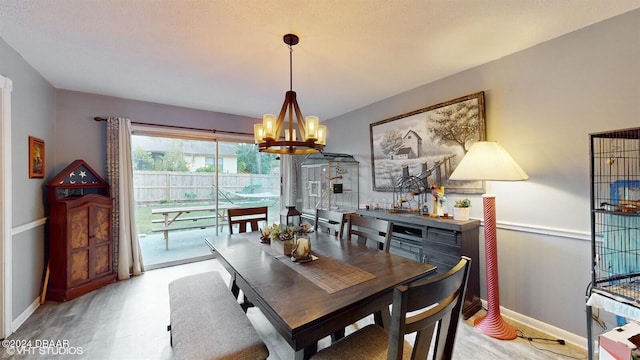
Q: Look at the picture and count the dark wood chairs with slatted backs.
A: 4